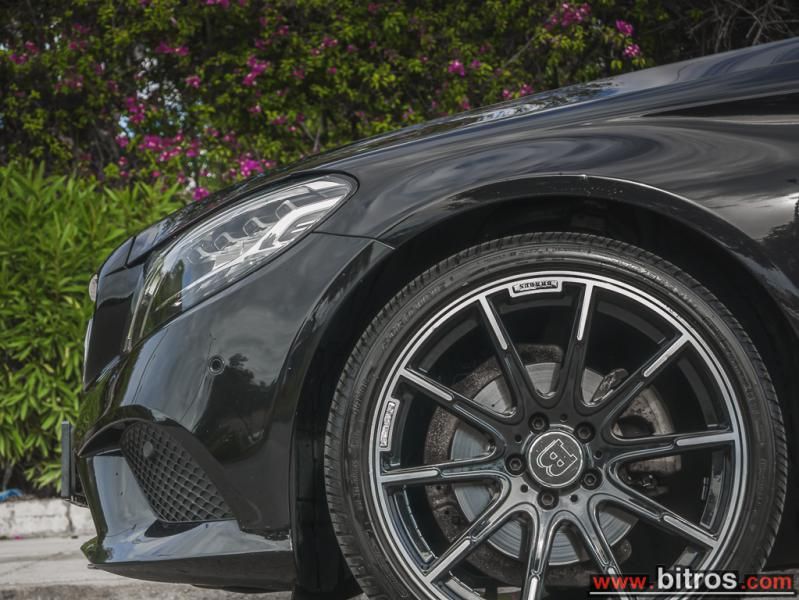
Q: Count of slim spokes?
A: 10